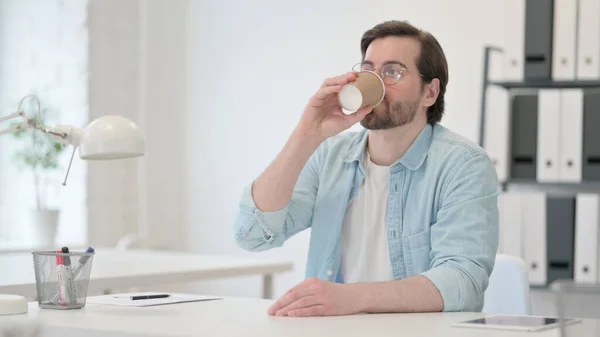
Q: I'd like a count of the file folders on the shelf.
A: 13